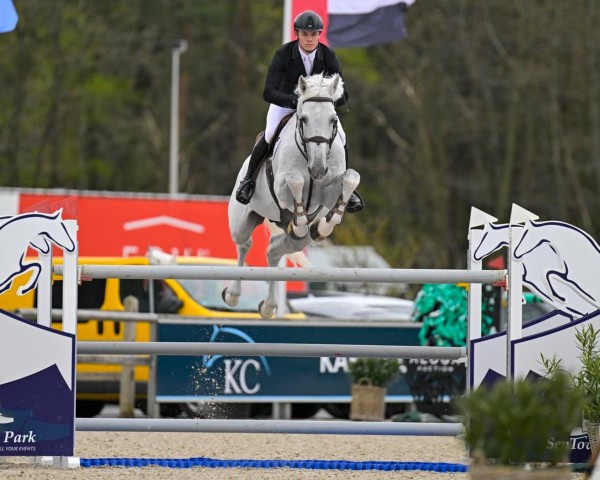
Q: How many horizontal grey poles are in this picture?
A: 3